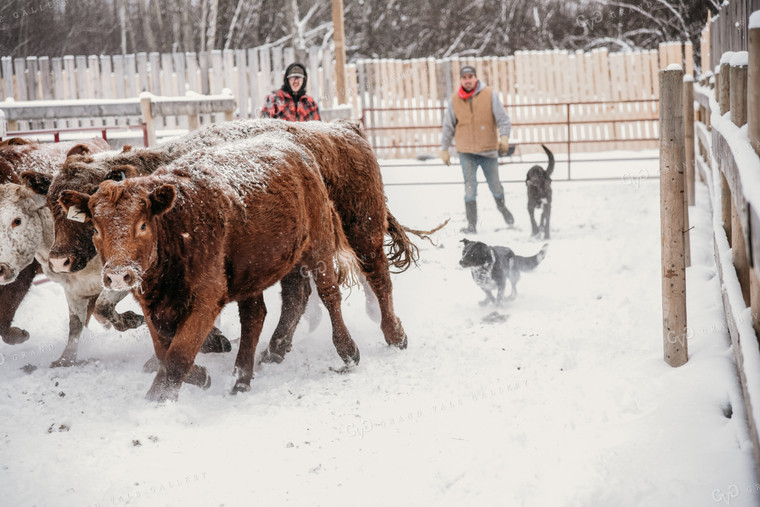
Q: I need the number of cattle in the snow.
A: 4